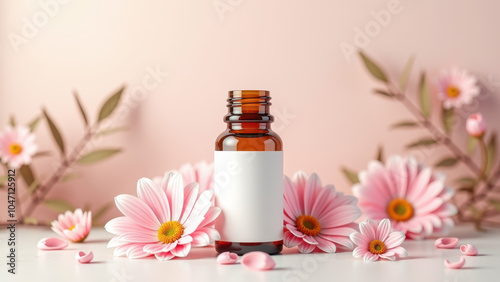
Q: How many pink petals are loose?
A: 7